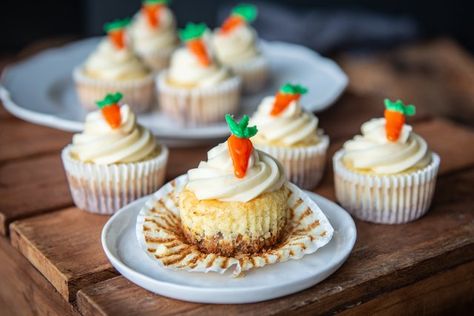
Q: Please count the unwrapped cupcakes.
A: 1